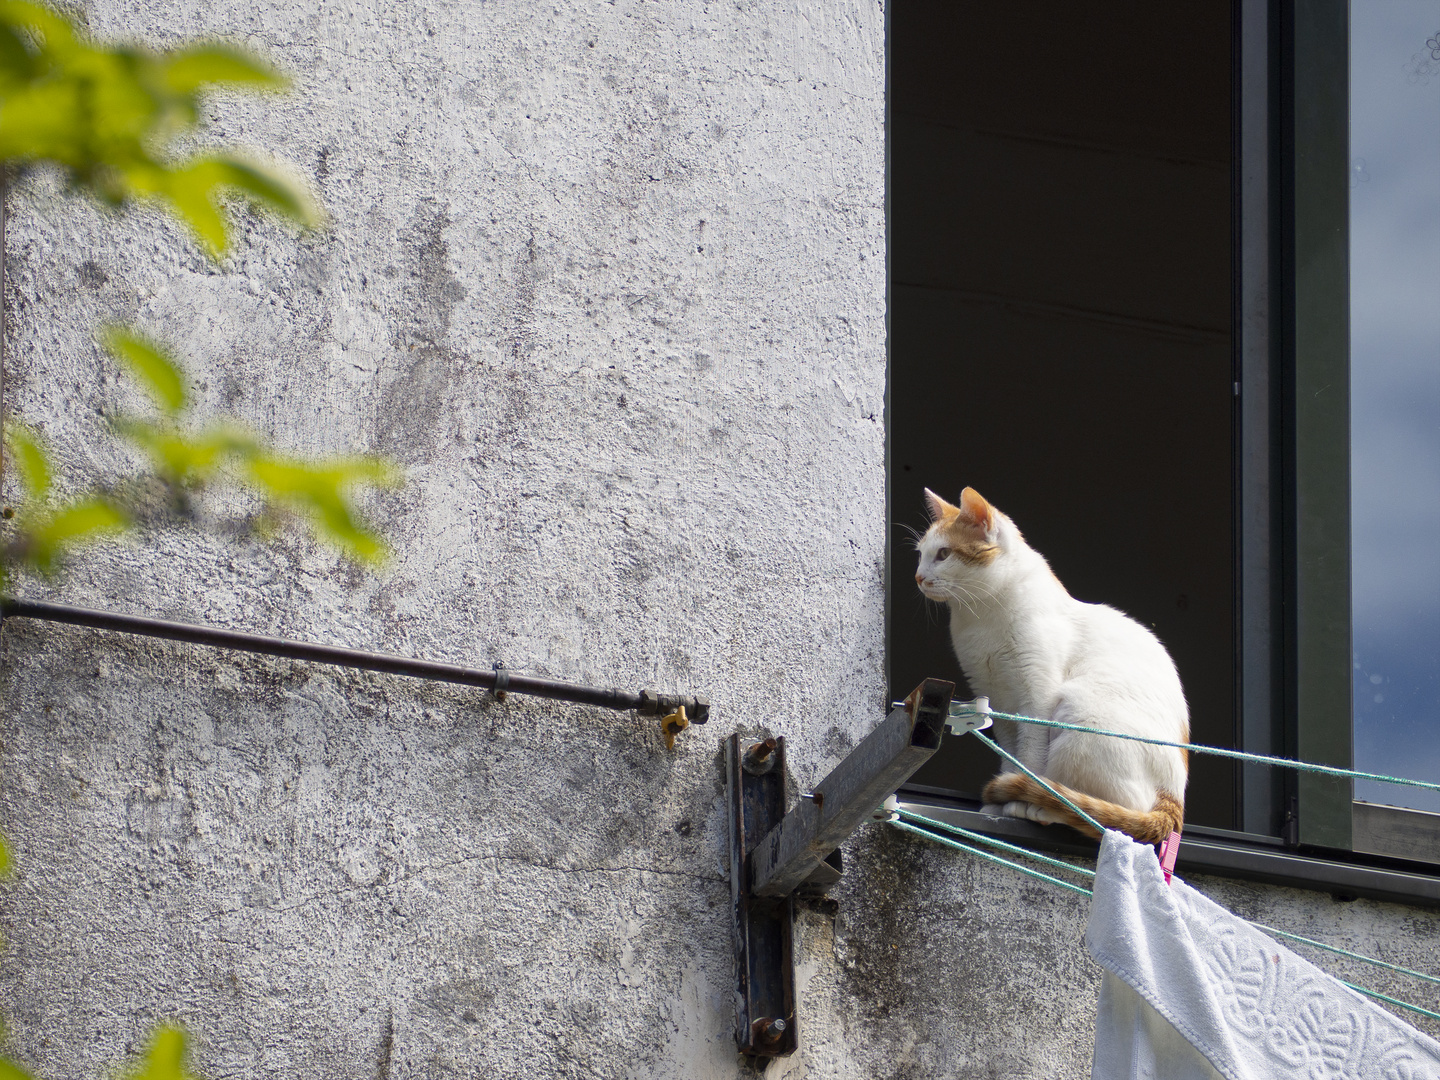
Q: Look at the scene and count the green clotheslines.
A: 4